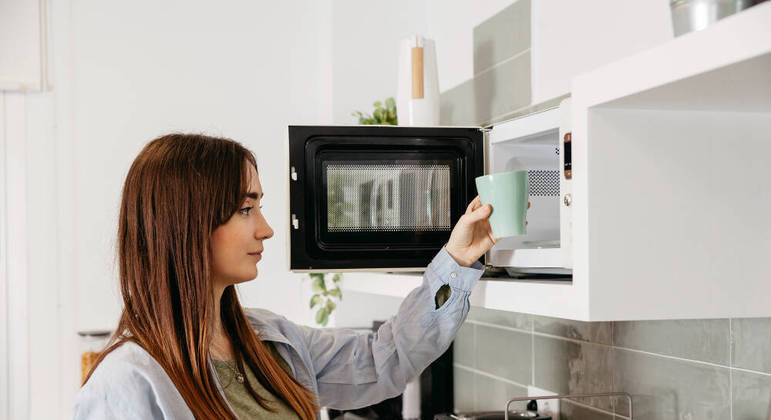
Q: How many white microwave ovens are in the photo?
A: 1